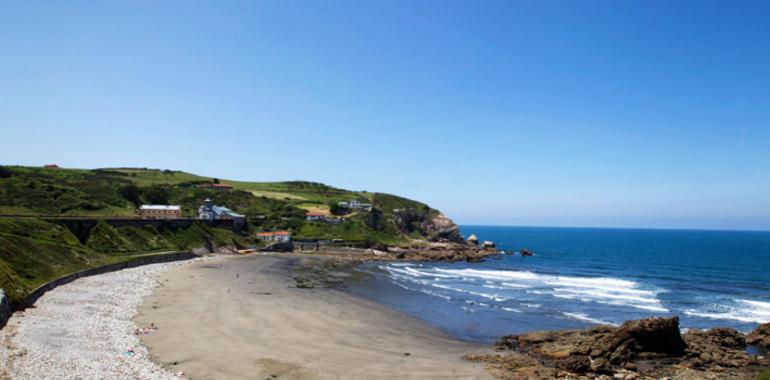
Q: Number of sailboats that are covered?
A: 0